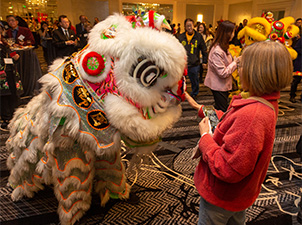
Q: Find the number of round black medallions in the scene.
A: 3